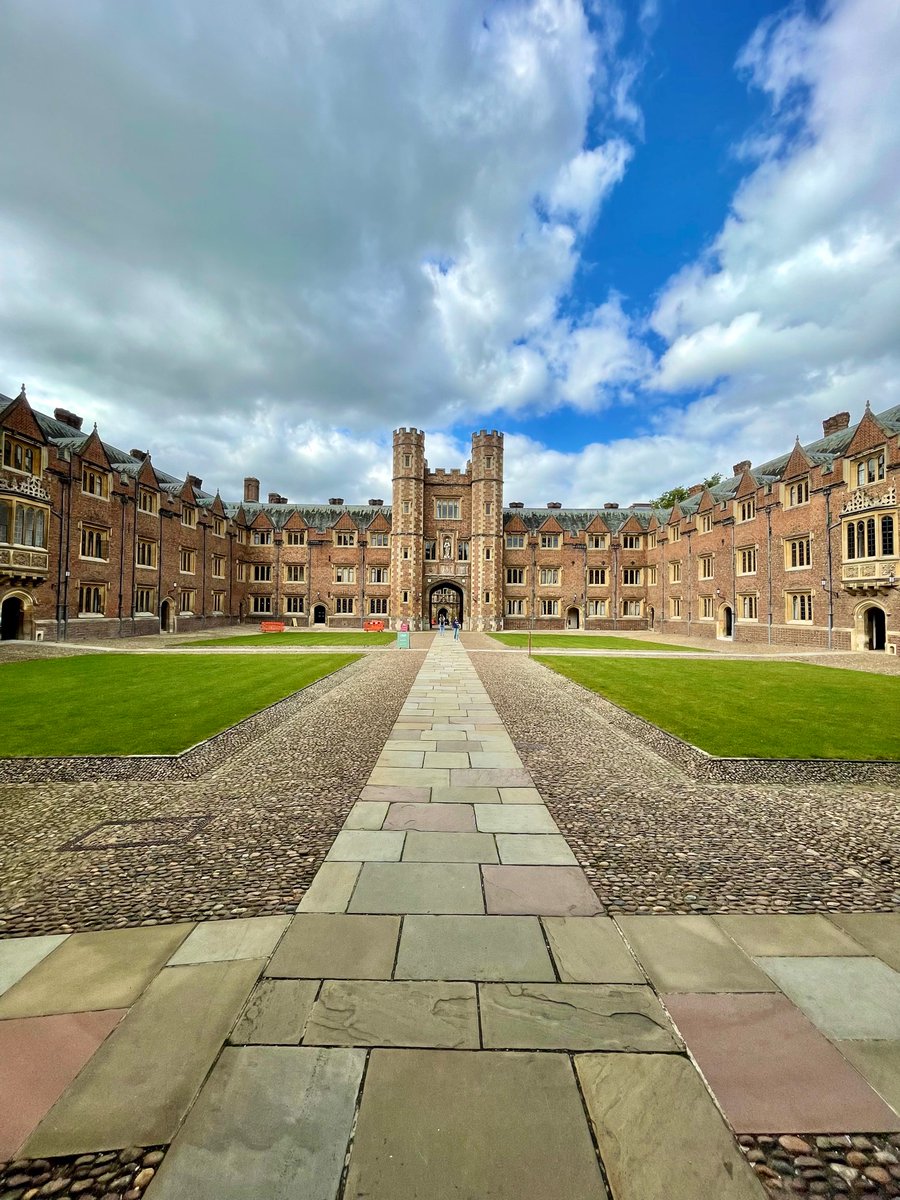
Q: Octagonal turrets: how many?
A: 2